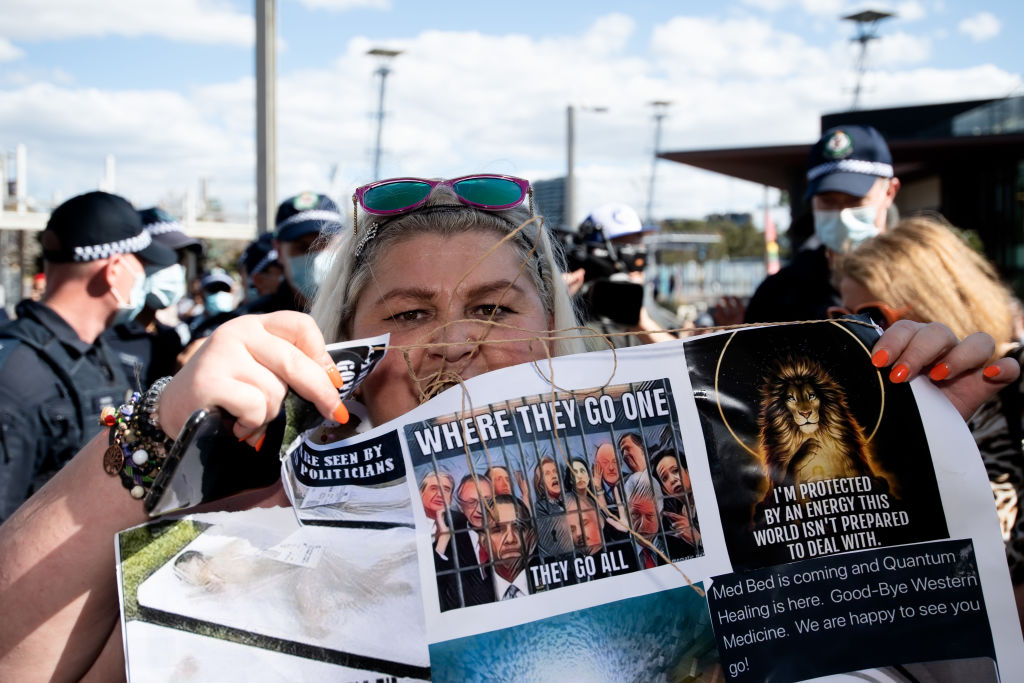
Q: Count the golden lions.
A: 1